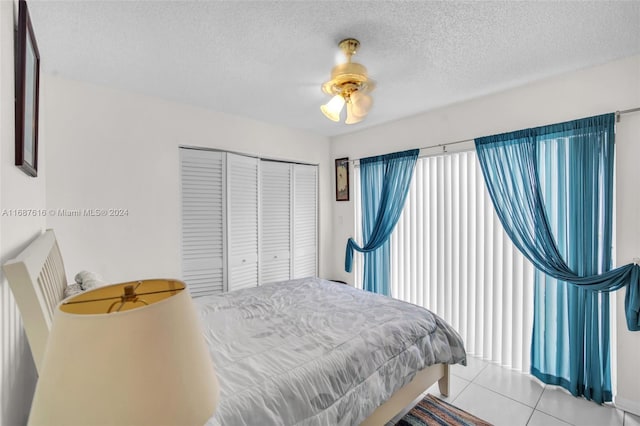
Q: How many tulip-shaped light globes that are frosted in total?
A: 3